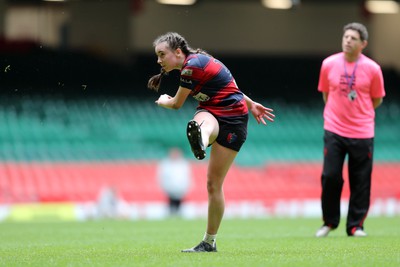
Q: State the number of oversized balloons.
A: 0